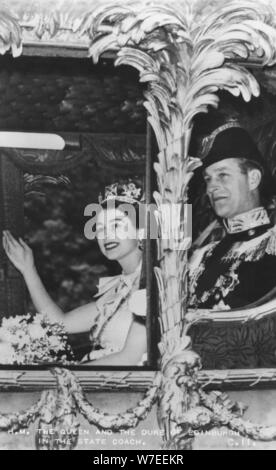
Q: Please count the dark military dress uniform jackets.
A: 1